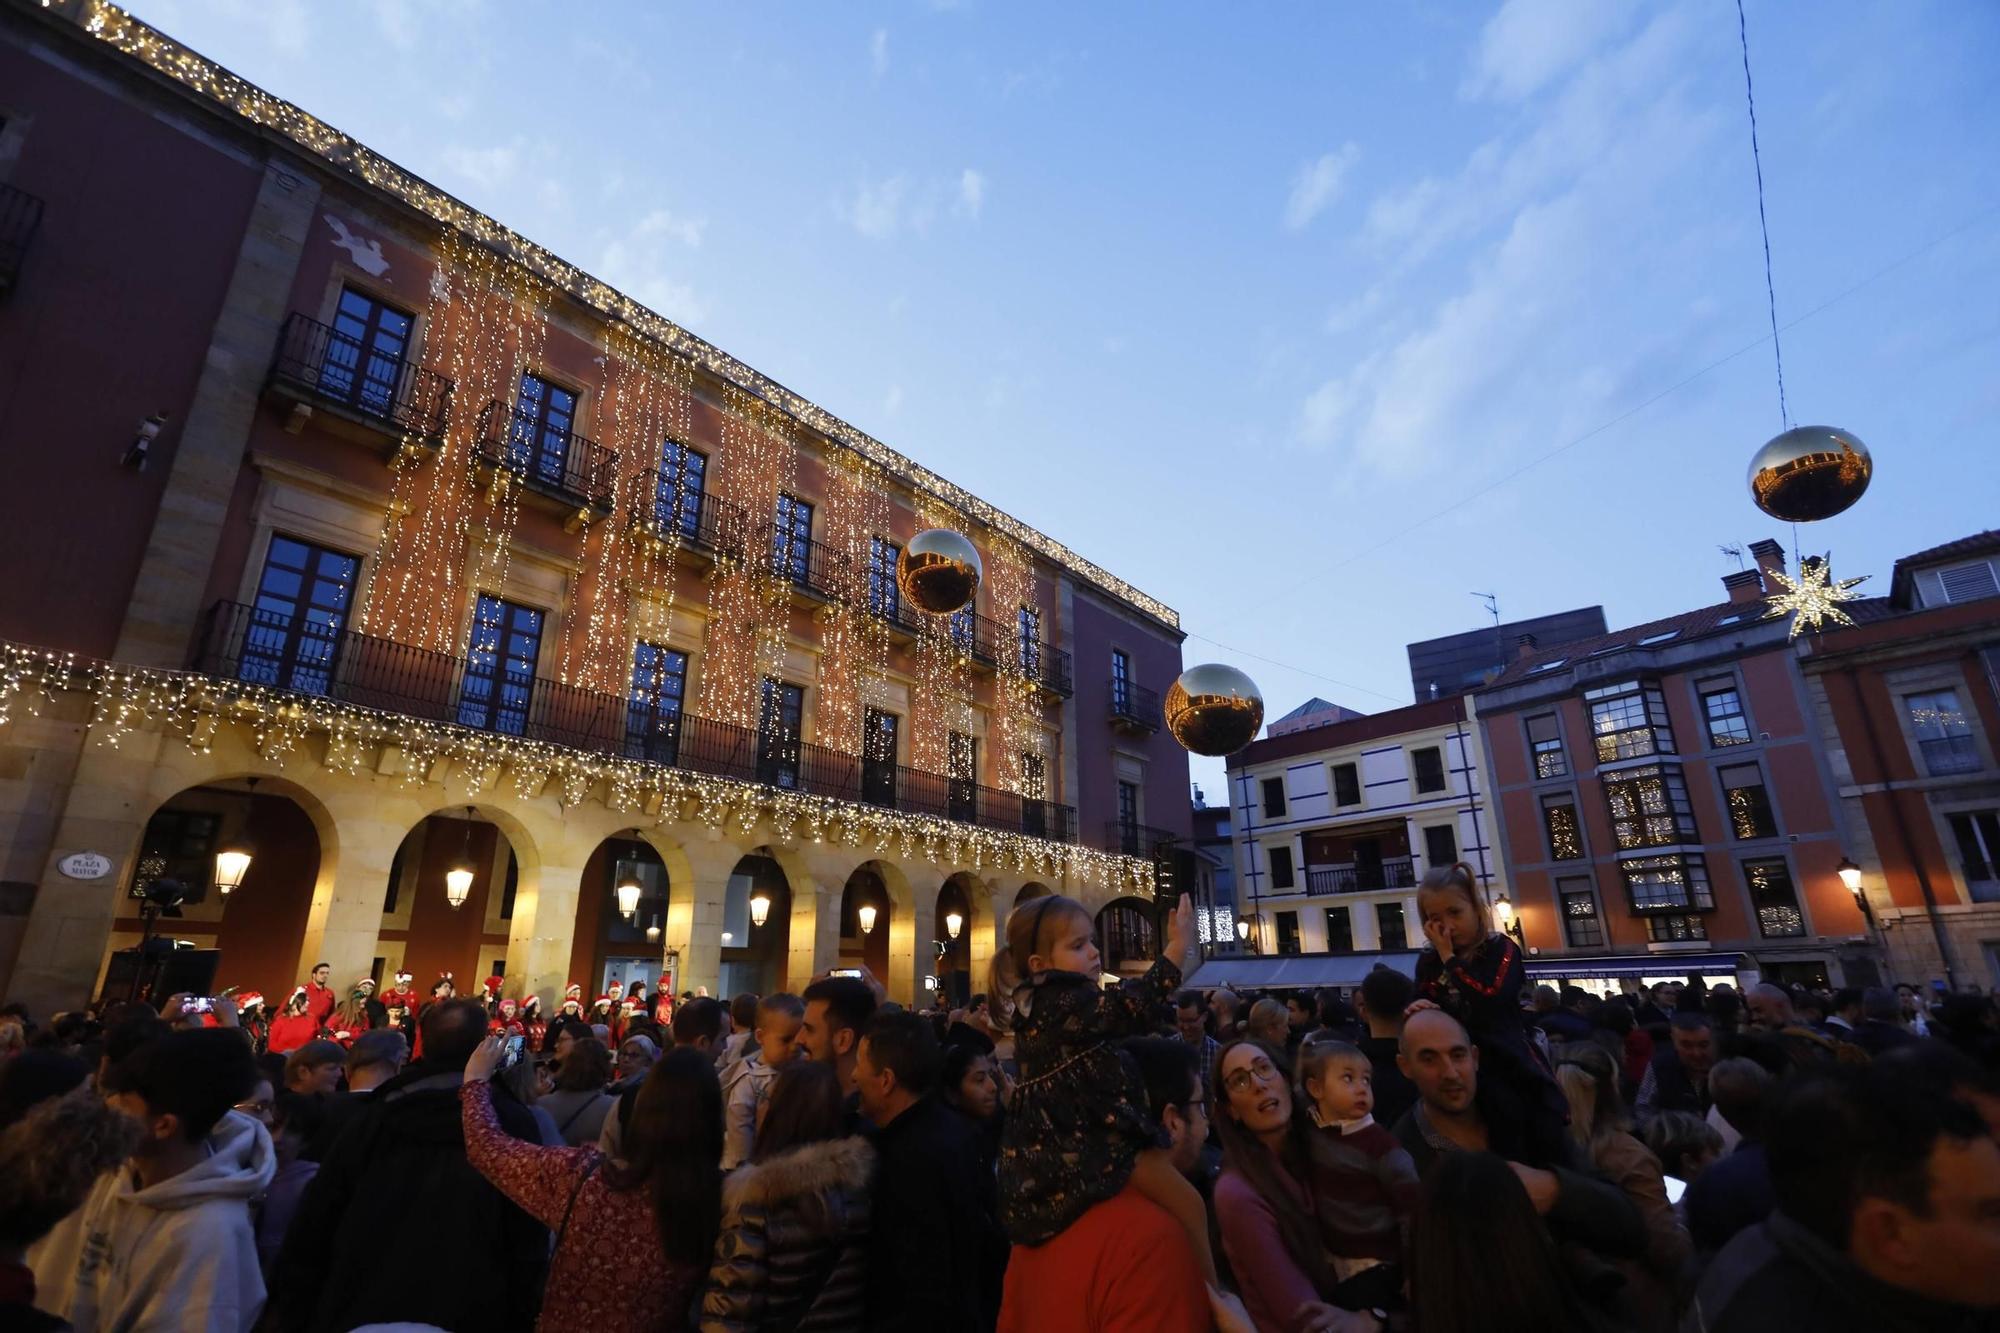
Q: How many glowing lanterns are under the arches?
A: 6